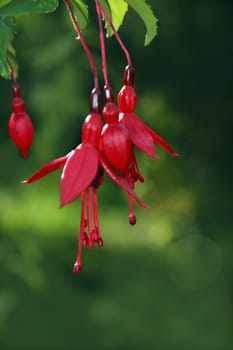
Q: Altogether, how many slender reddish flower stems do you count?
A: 4